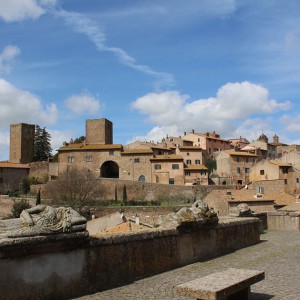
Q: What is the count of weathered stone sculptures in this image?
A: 3